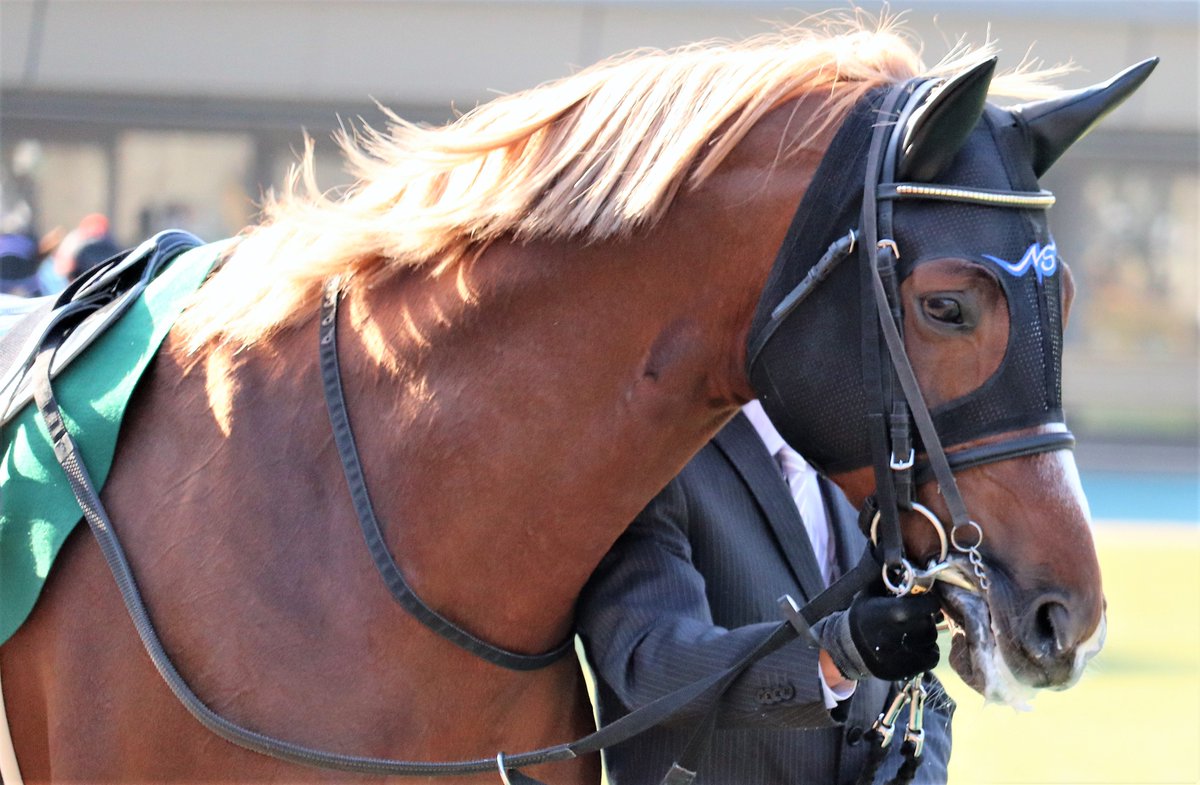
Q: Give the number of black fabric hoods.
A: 1